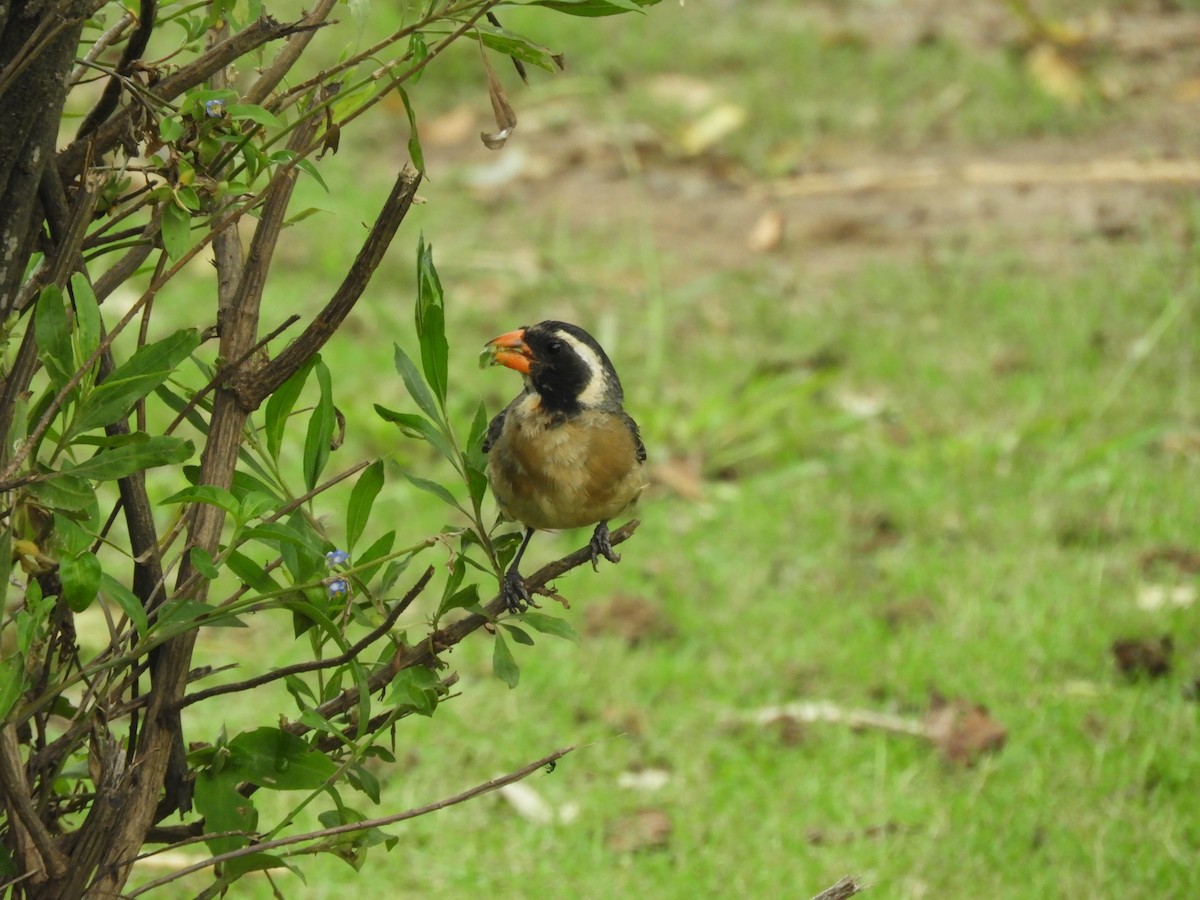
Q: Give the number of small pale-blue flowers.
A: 3